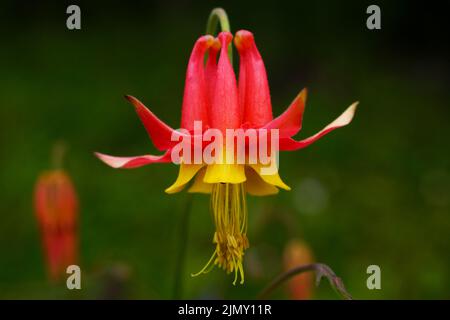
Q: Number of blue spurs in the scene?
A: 0